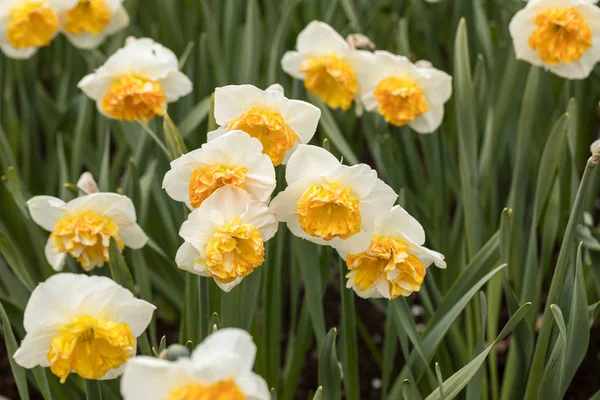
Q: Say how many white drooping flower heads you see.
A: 14